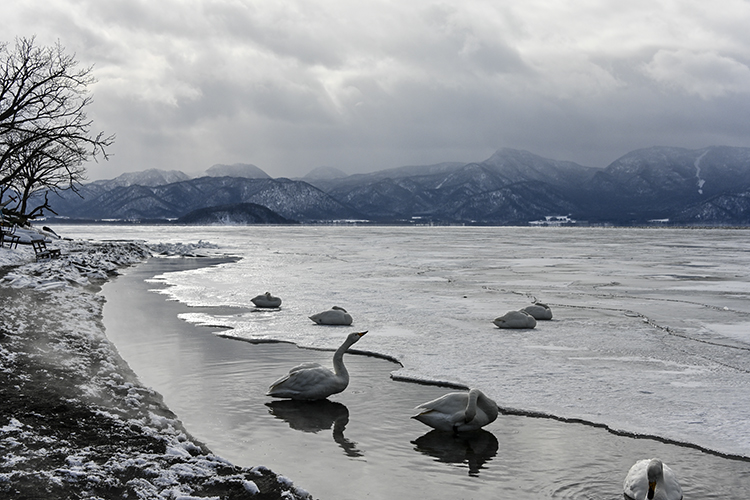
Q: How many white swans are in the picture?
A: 7